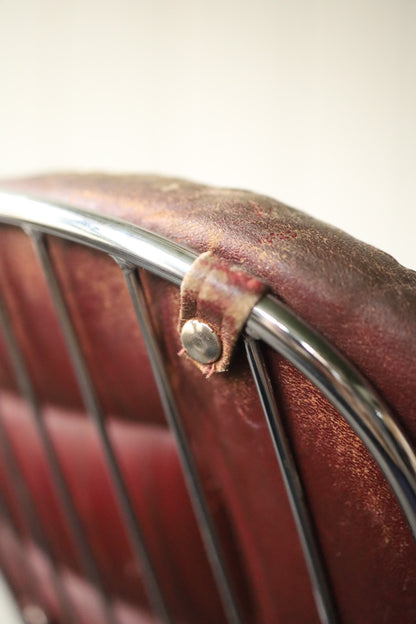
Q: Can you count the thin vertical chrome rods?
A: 5